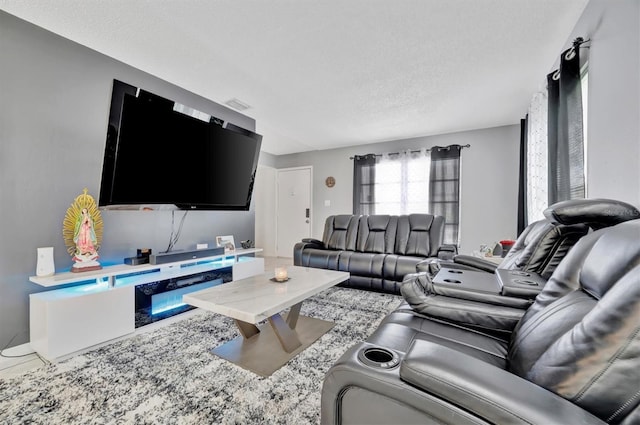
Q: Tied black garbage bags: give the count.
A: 0